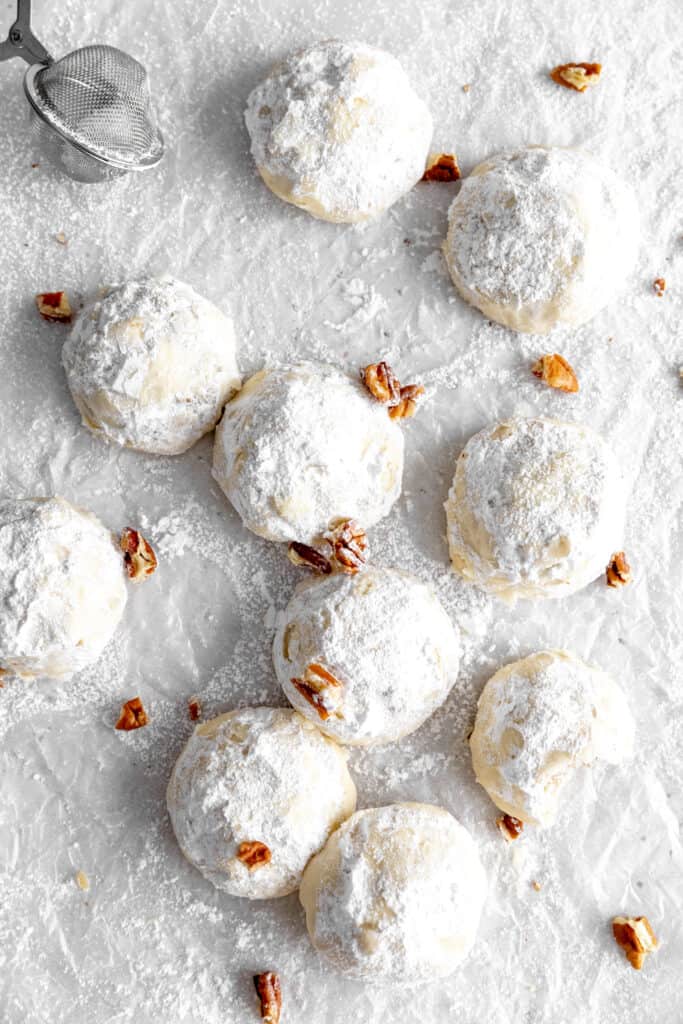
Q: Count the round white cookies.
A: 10